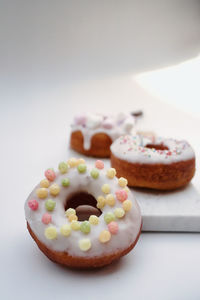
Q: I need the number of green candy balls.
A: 7